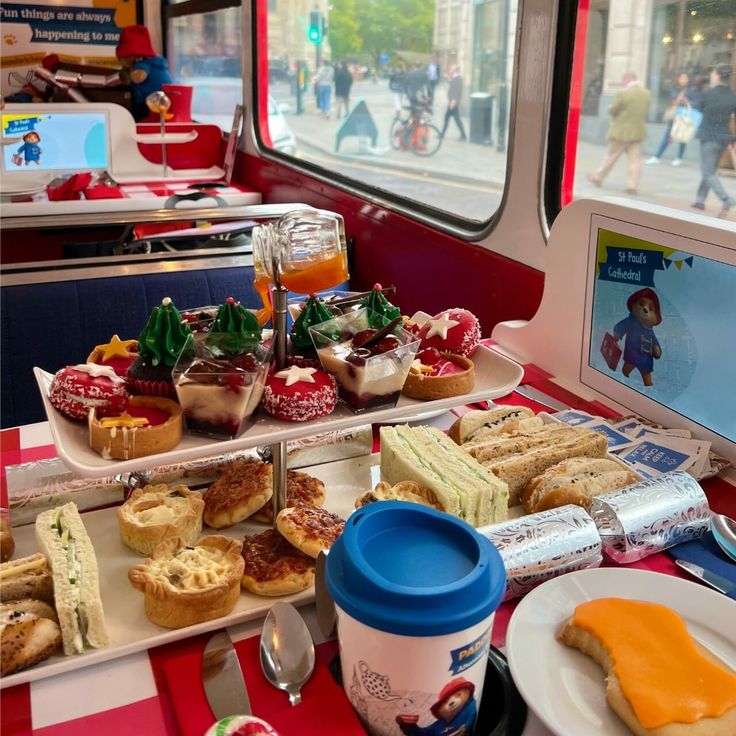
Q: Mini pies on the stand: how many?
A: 3